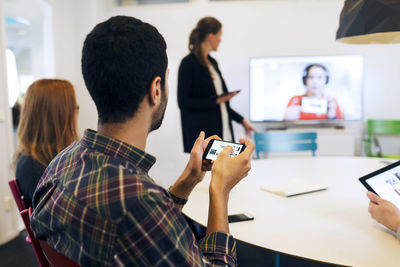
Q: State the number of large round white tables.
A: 1